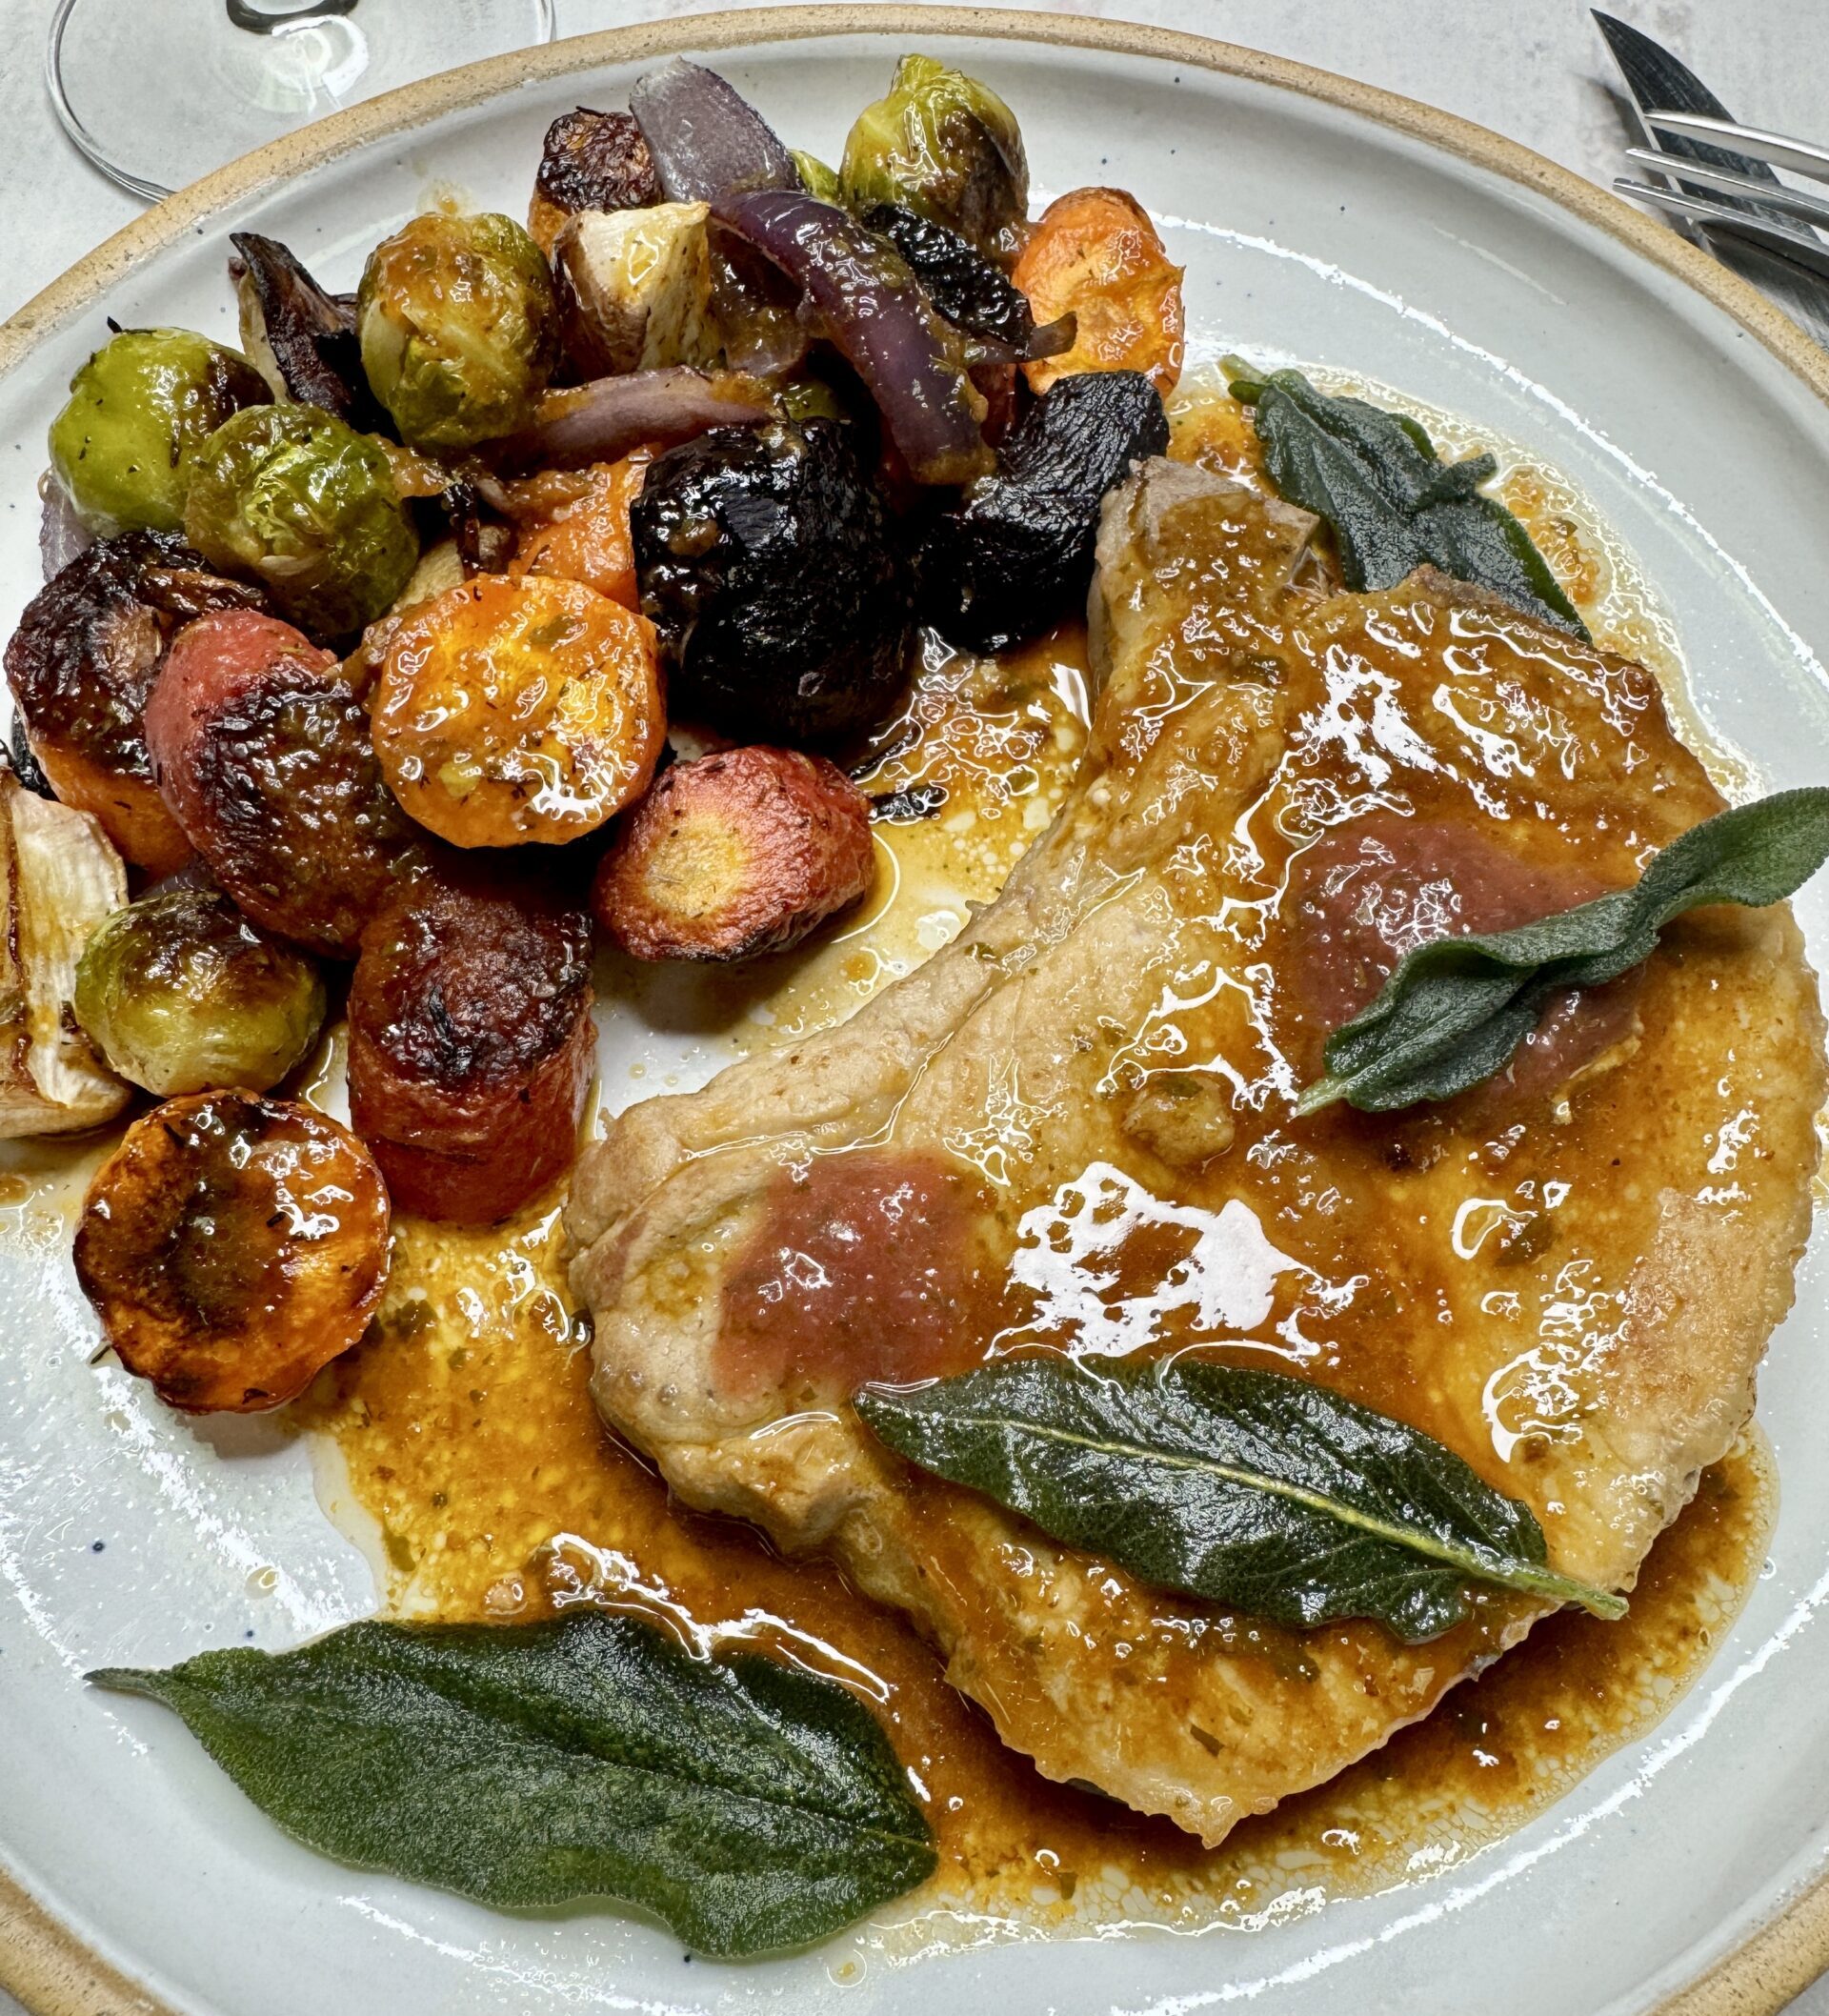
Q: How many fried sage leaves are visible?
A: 4